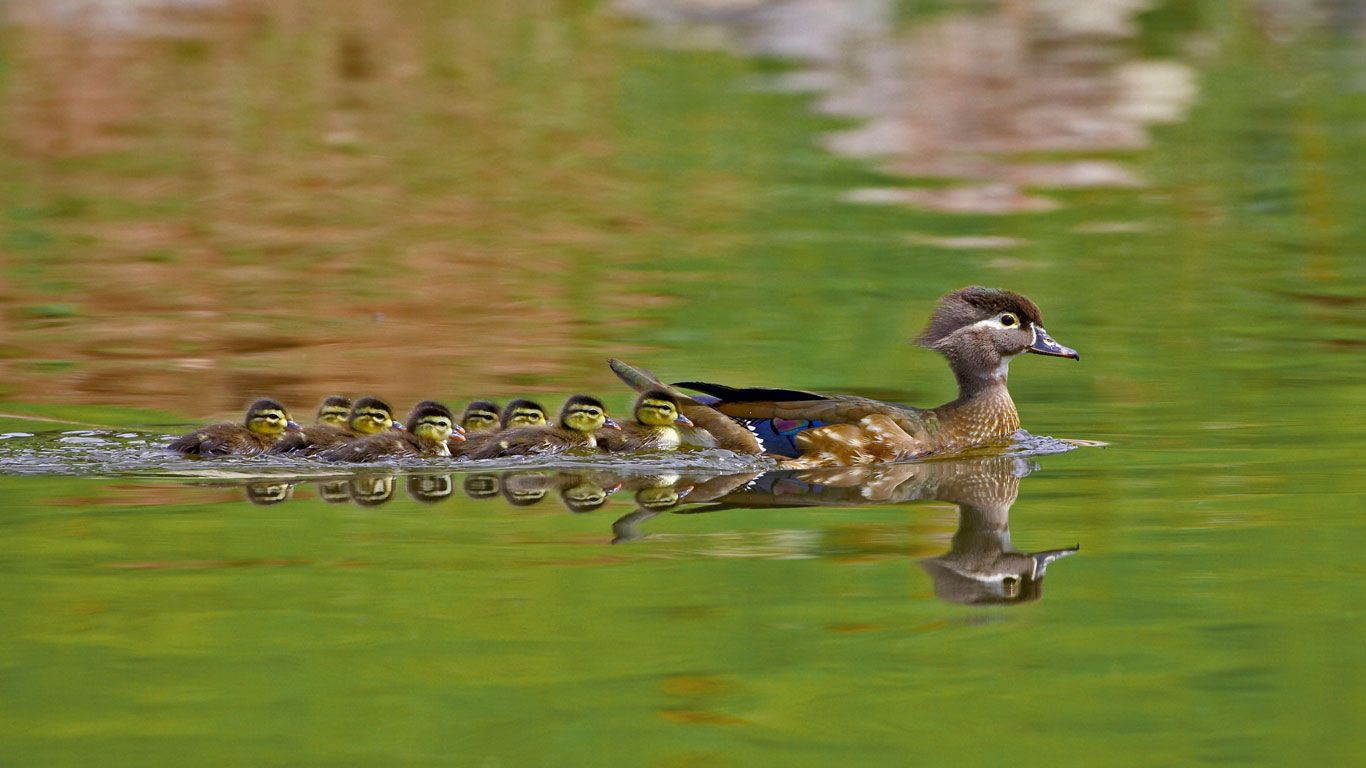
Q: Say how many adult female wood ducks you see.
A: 1